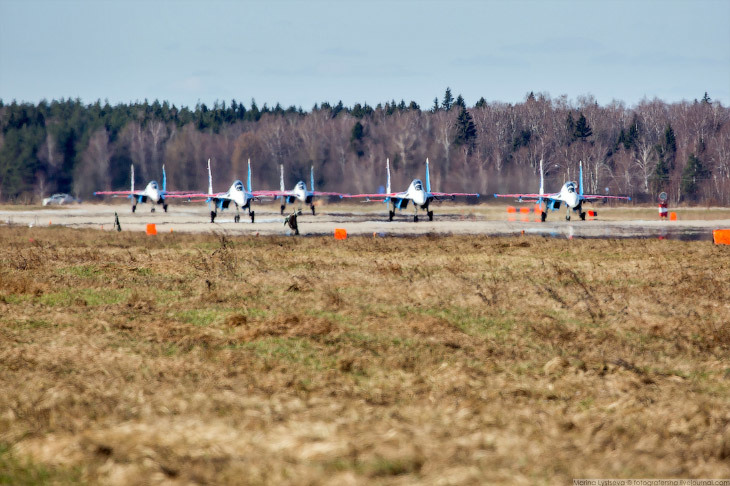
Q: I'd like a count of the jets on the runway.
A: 5